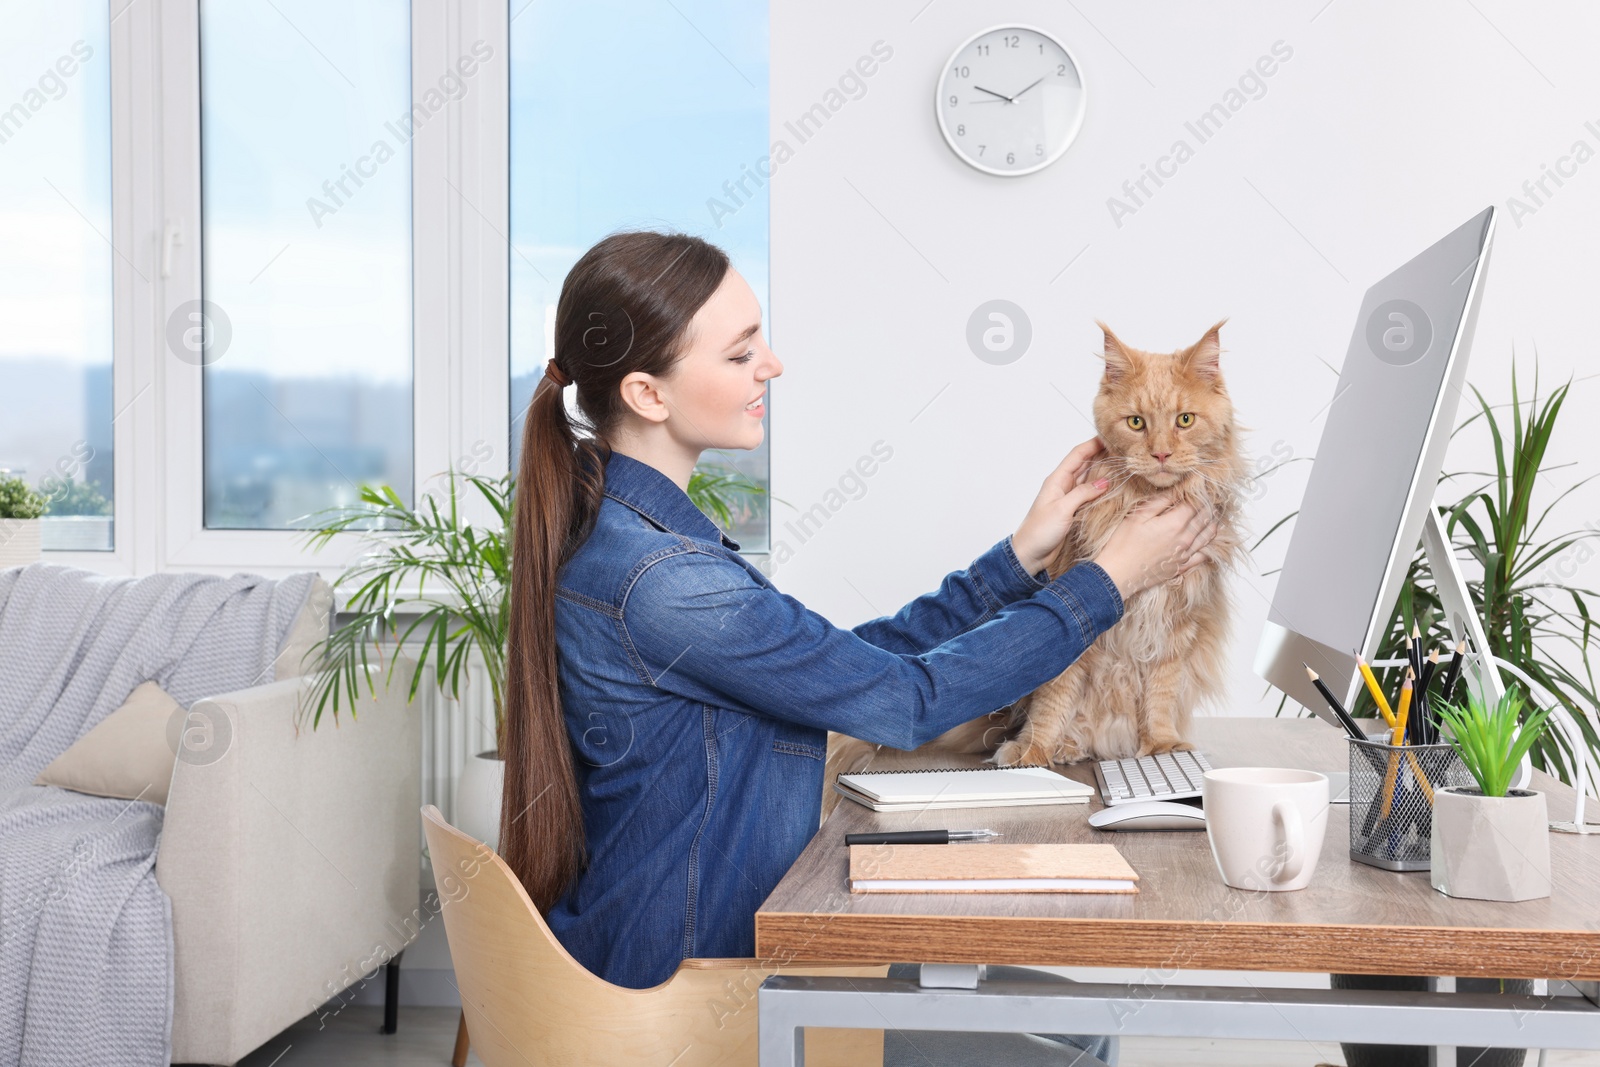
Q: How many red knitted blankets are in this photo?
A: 0